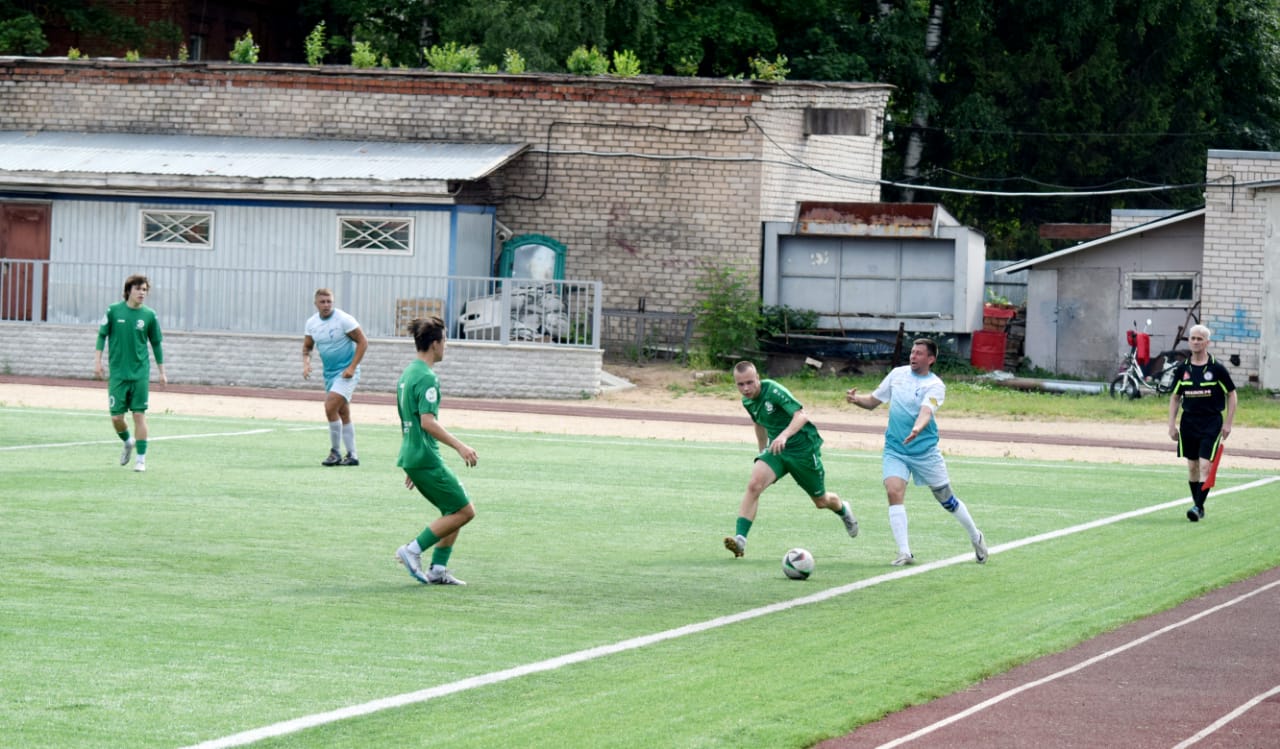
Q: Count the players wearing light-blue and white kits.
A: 2